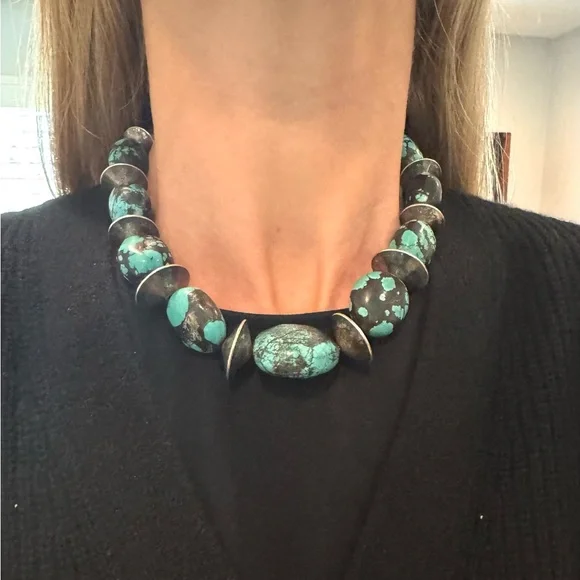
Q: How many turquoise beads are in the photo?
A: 9